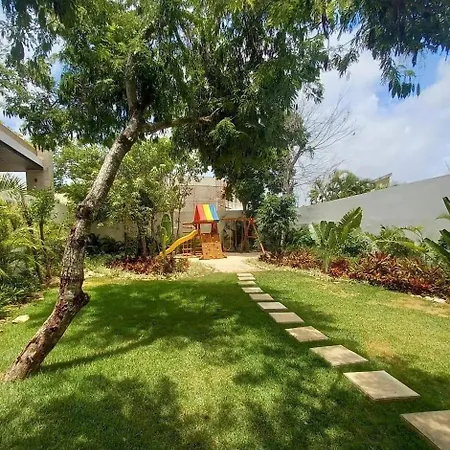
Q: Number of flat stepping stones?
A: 11